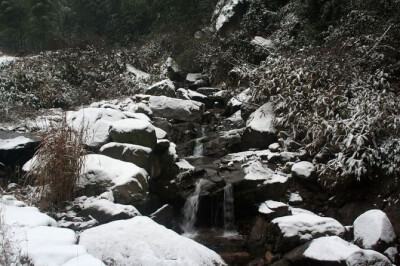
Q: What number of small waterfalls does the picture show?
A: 3